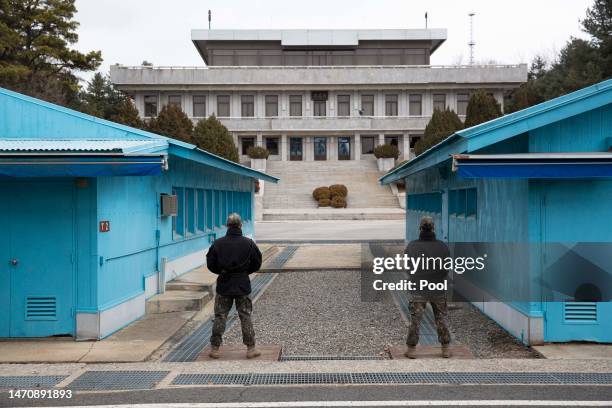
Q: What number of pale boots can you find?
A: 4